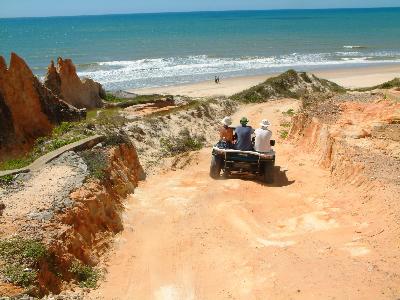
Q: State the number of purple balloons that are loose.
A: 0